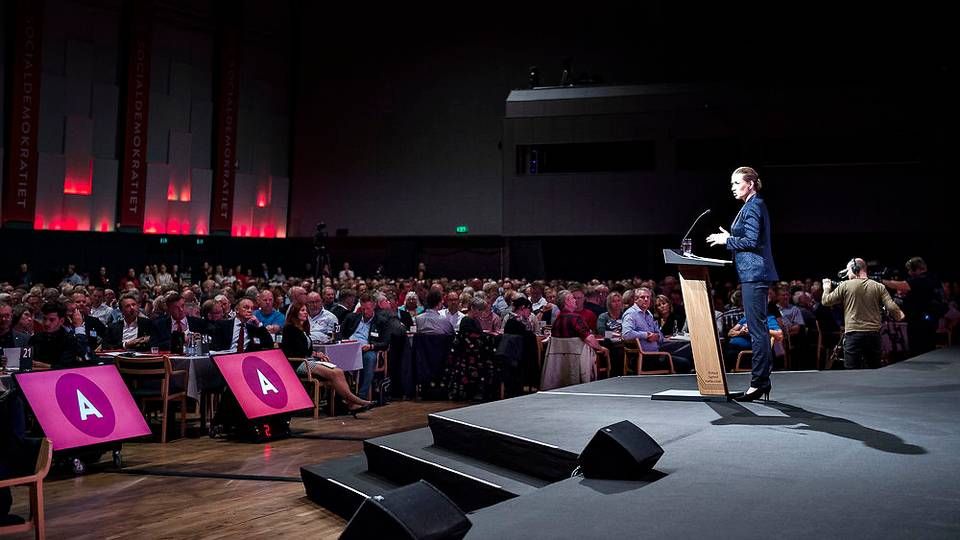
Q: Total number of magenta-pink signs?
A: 2